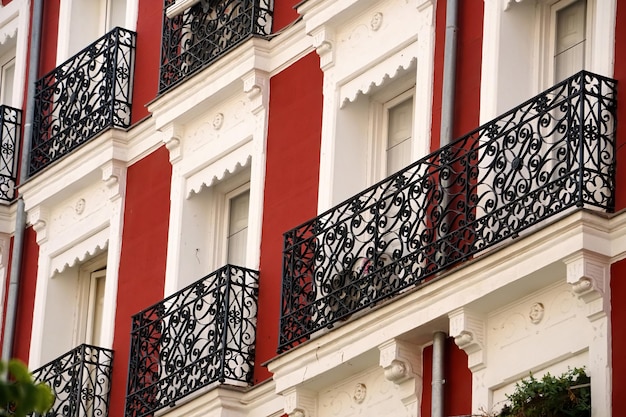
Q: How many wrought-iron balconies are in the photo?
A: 6